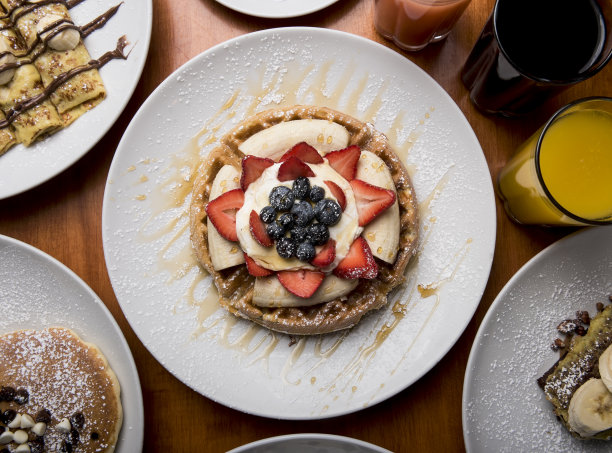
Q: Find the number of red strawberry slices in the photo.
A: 12